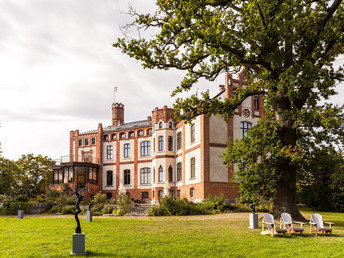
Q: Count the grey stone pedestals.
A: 4